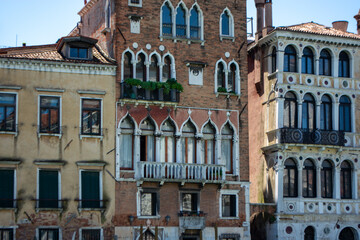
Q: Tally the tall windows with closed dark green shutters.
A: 3